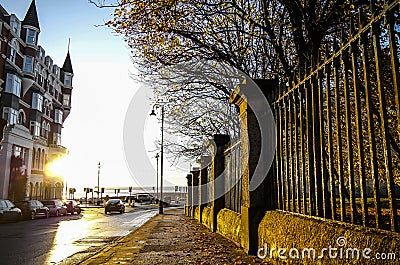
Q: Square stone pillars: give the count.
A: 5